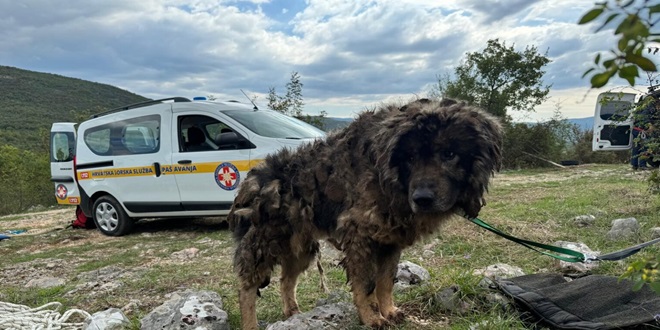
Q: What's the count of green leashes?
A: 1